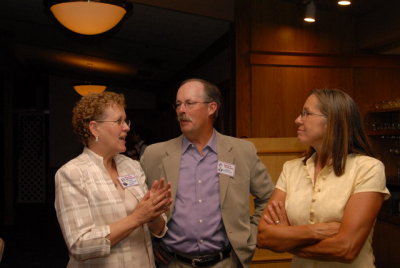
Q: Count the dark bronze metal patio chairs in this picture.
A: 0